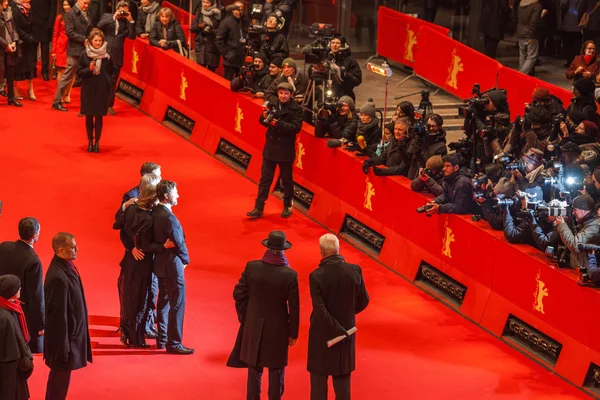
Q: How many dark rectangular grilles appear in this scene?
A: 8